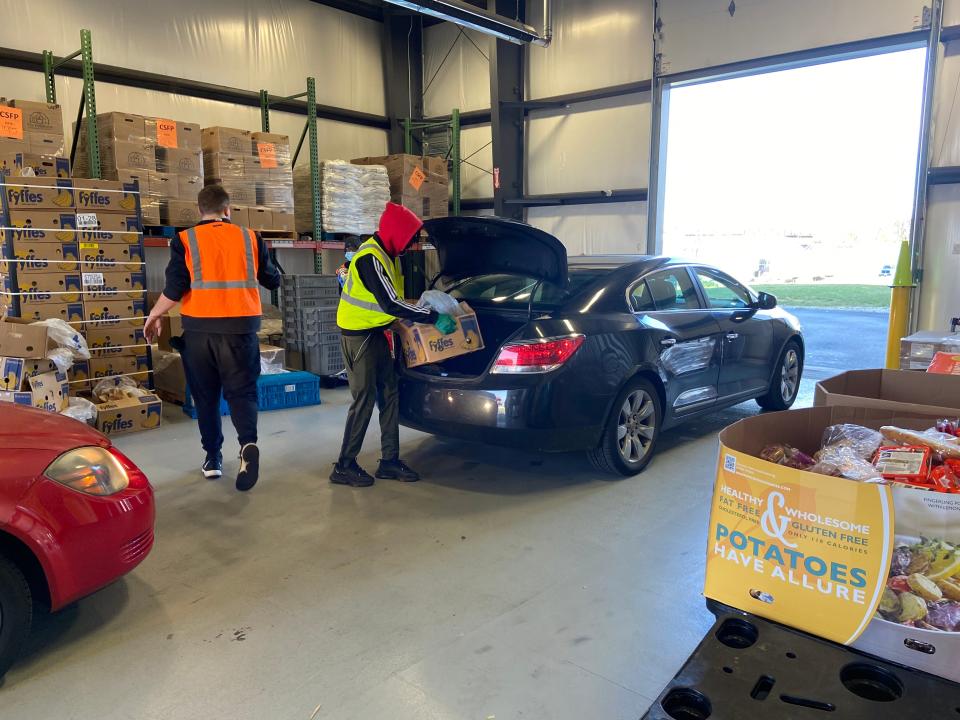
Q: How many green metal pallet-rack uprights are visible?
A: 6